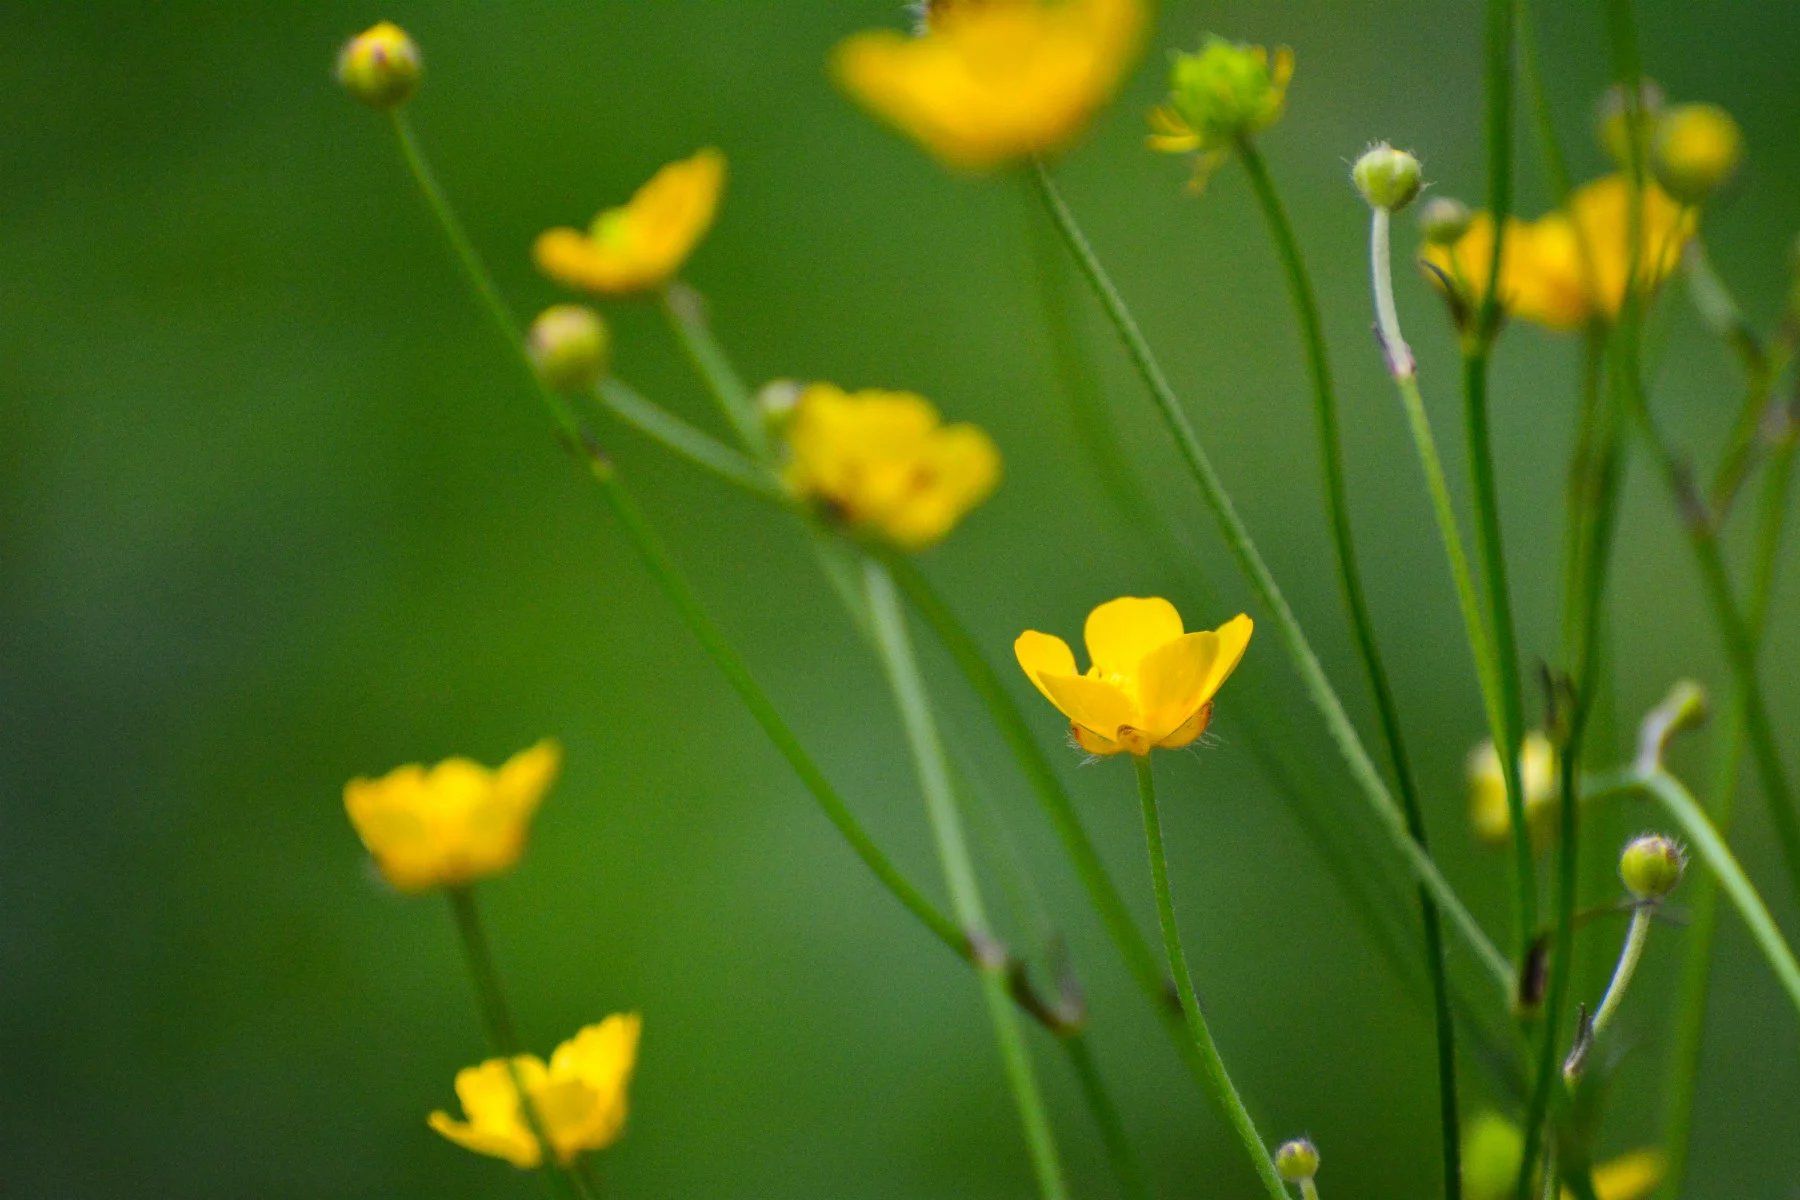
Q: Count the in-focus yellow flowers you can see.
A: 1